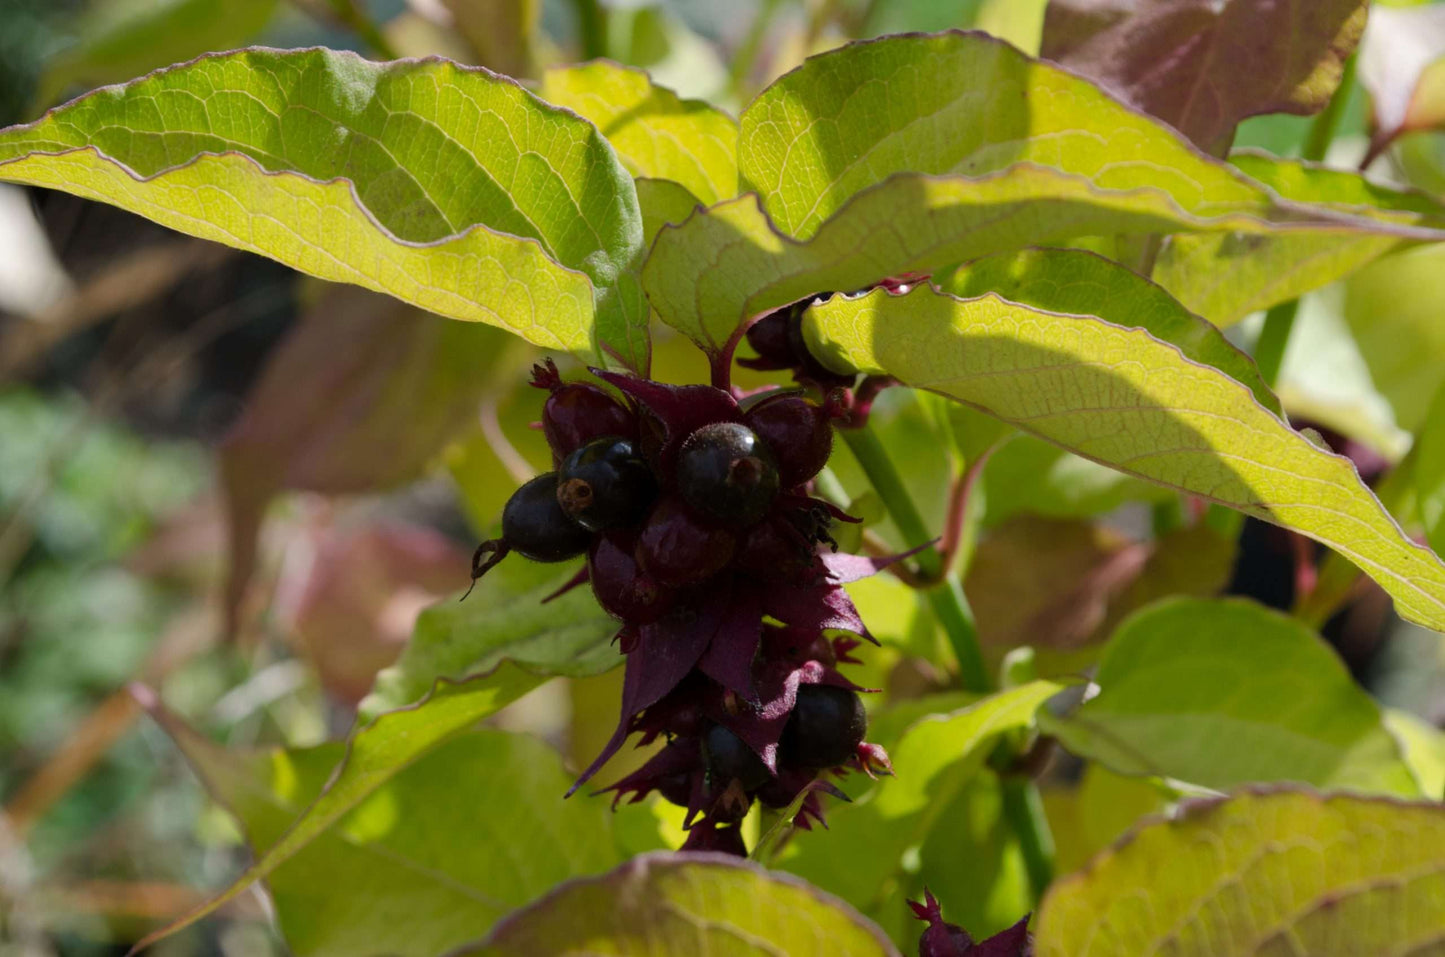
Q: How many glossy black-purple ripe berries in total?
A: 5